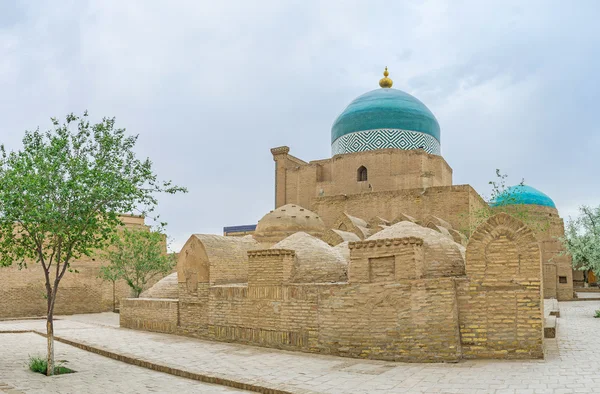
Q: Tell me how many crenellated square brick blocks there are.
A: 2